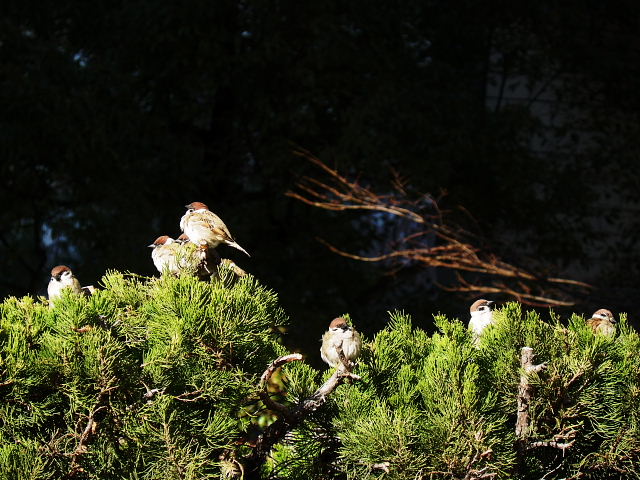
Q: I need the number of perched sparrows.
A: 7